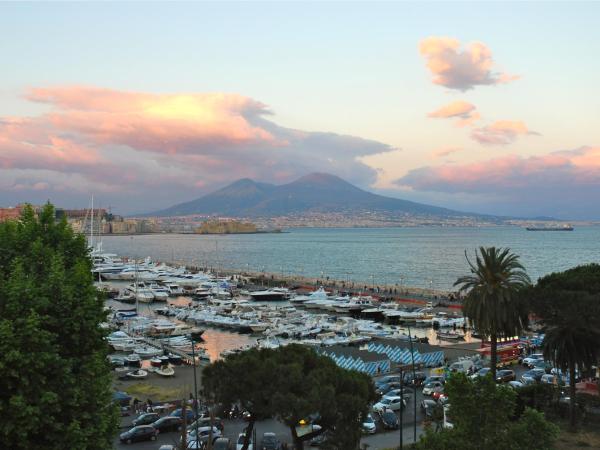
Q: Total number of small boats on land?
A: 2